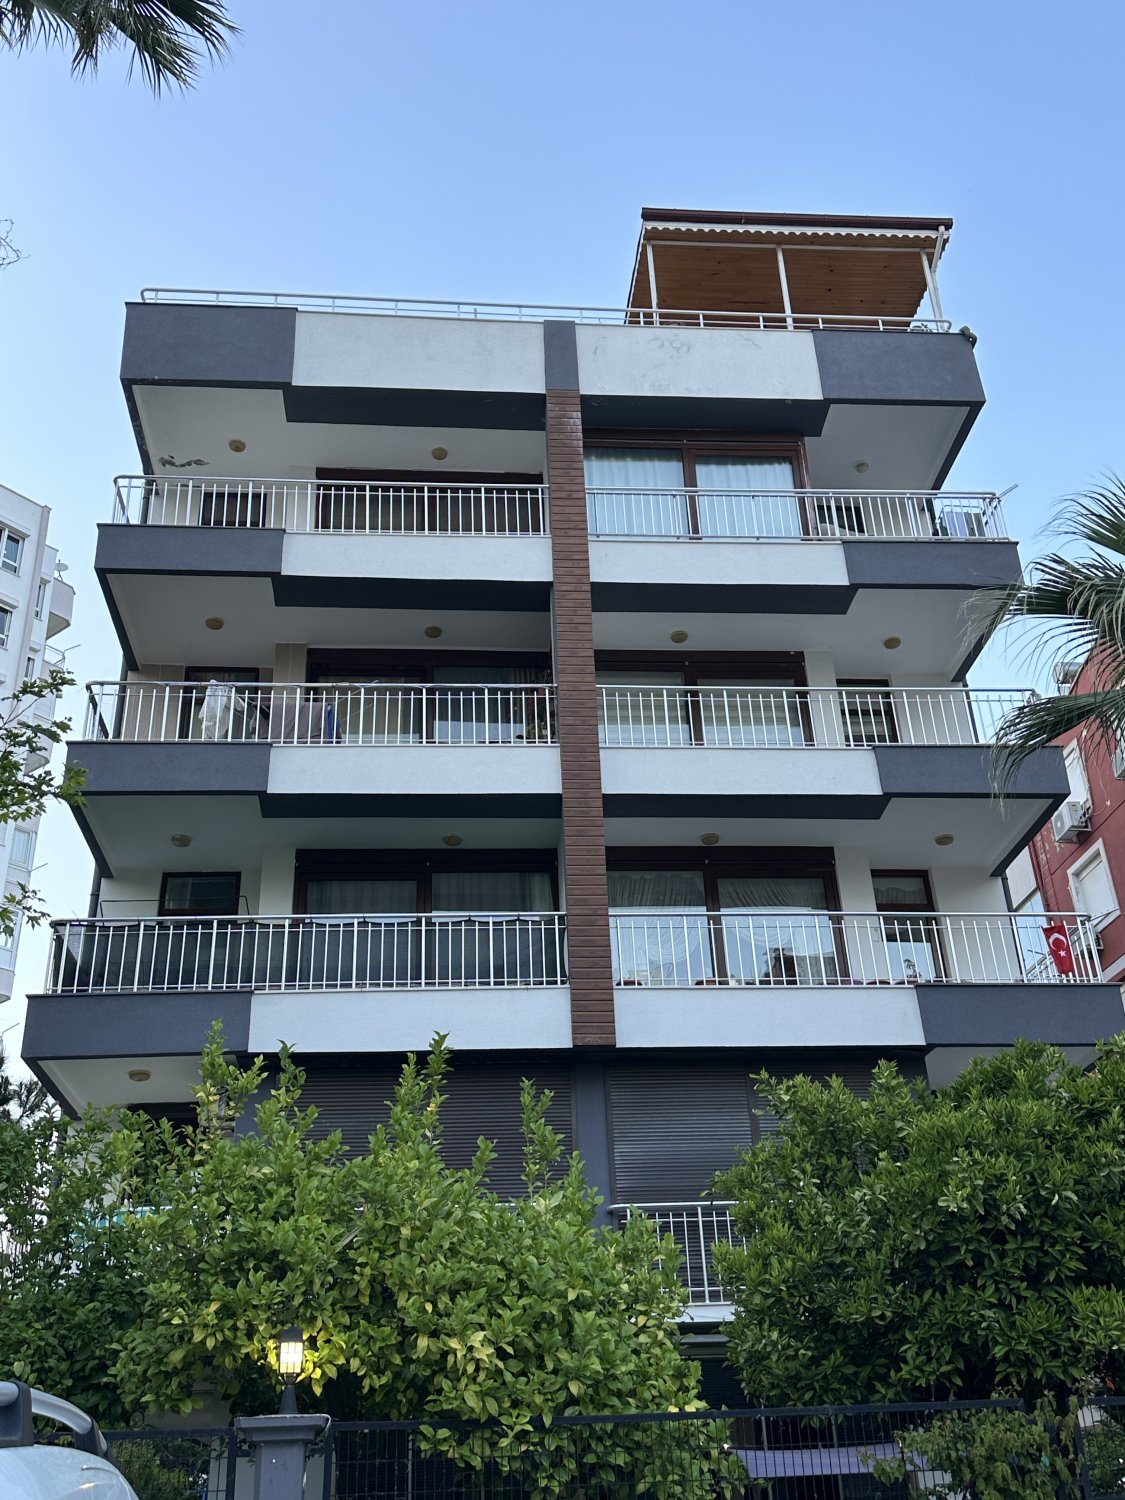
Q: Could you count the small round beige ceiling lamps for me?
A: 12